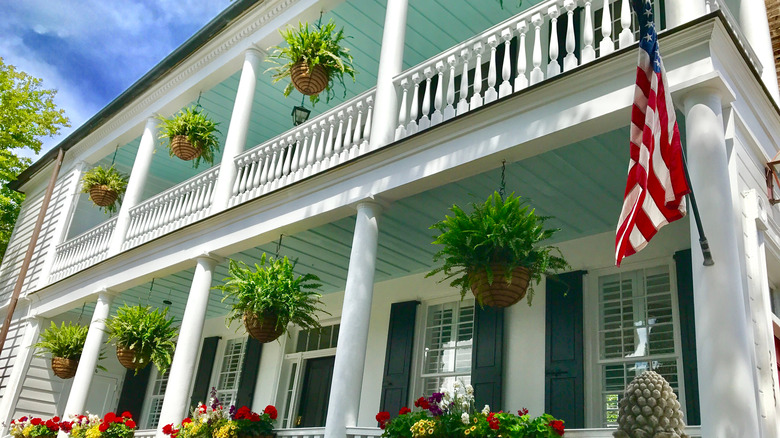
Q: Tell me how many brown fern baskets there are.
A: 7